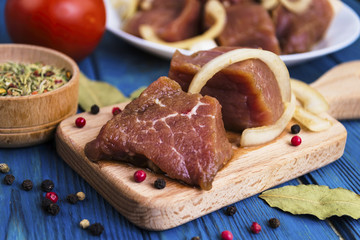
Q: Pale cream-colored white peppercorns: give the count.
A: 3